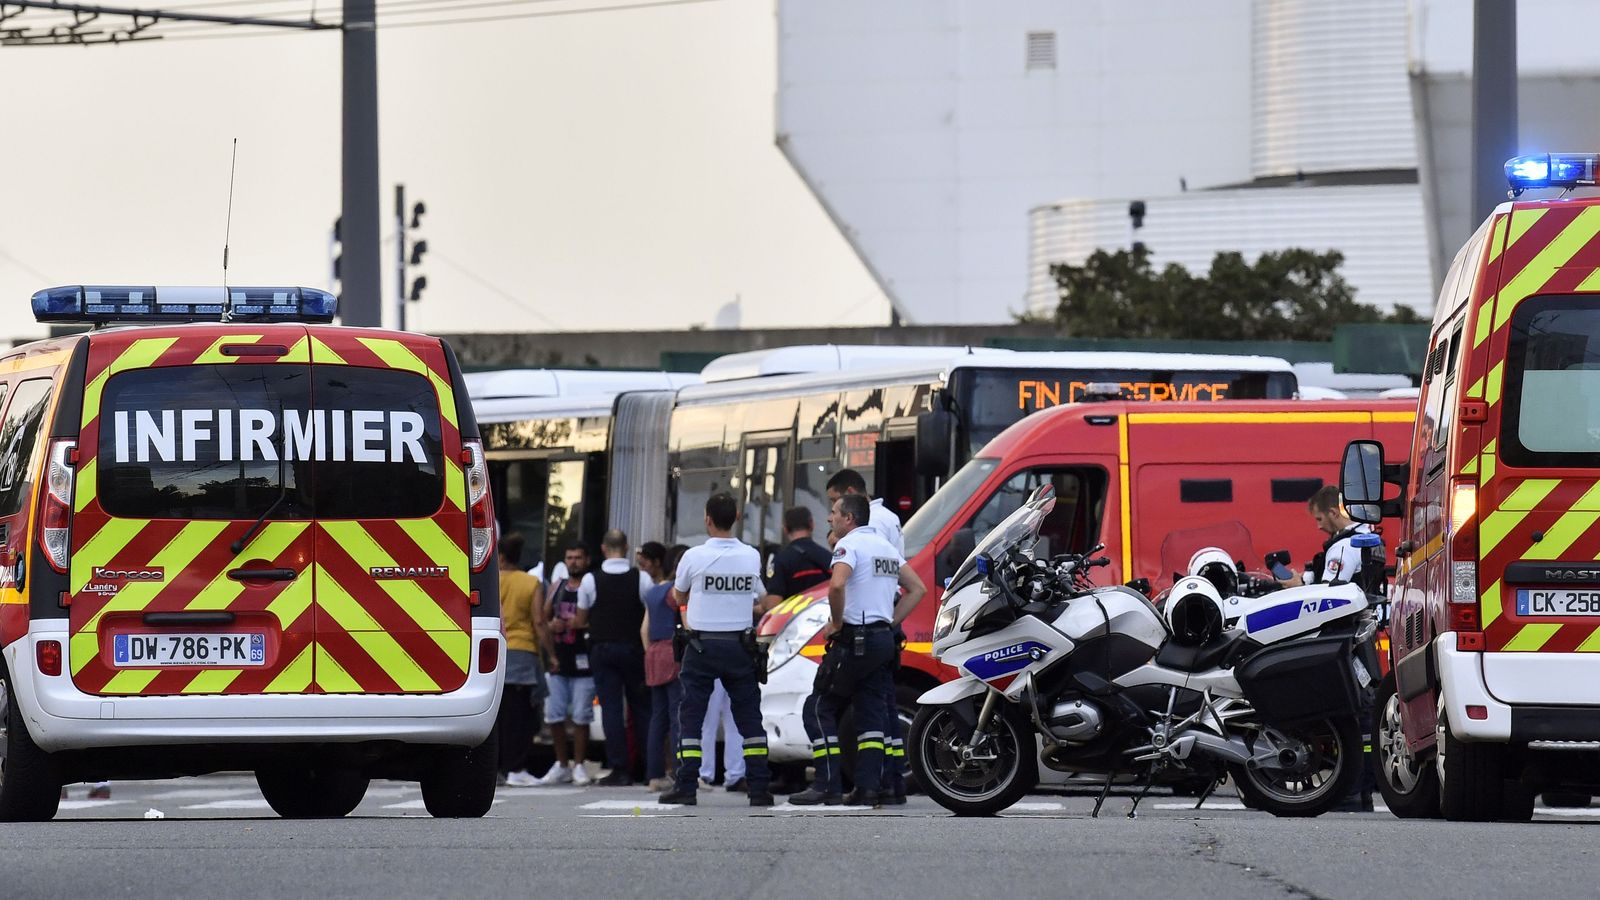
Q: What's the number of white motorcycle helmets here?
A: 2